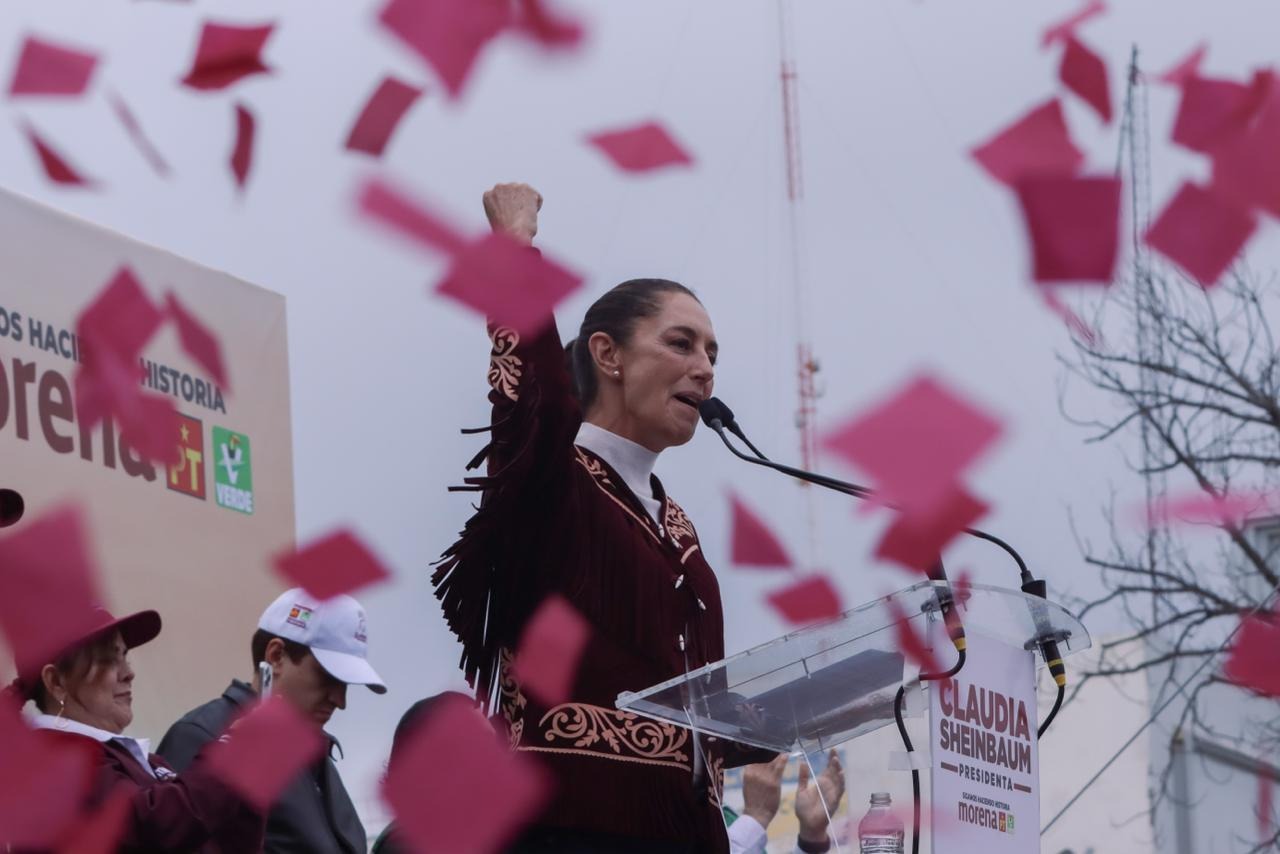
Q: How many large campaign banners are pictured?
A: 1